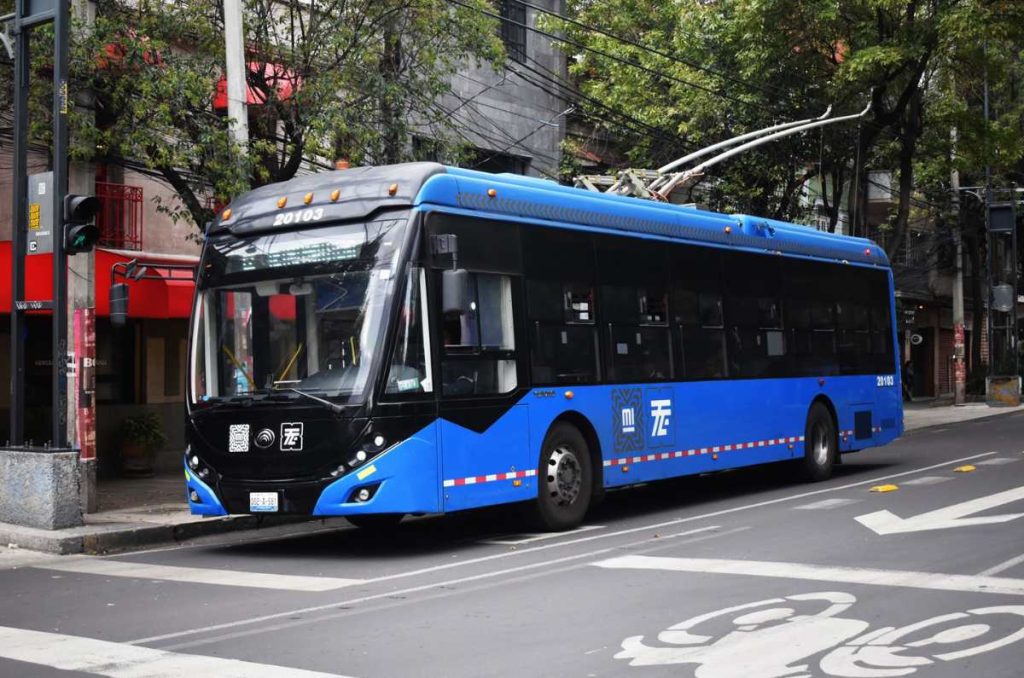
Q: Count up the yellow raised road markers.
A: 2